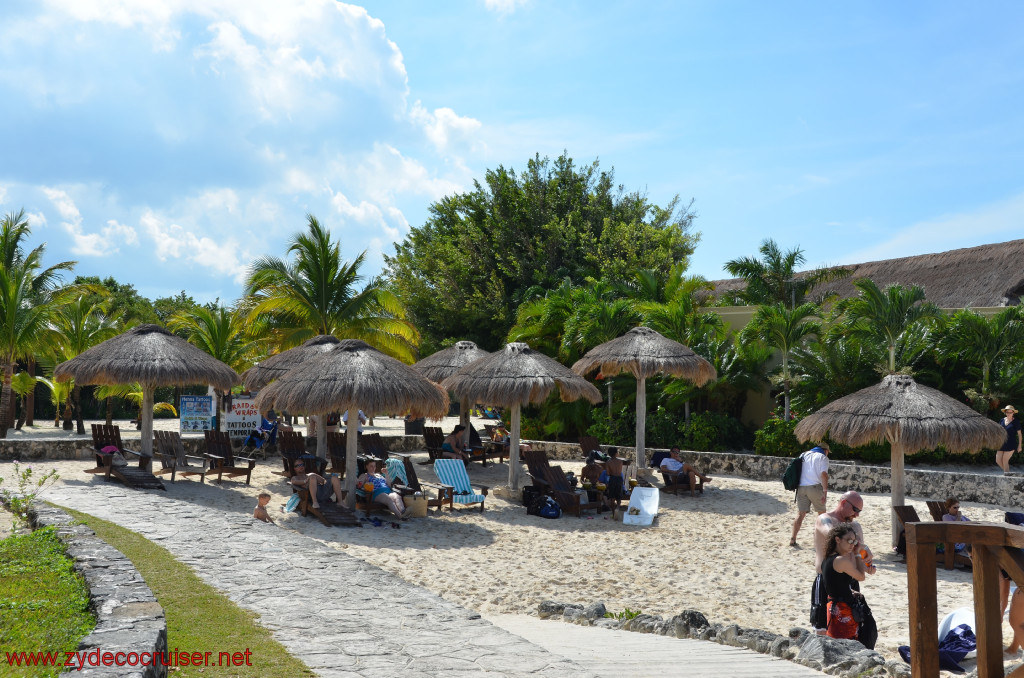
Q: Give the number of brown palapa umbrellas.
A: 7